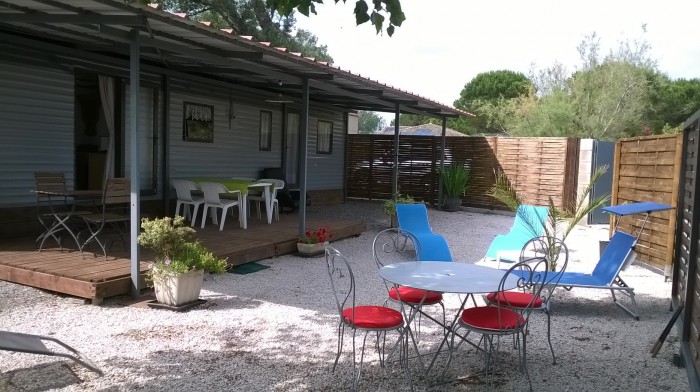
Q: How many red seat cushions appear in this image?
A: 4